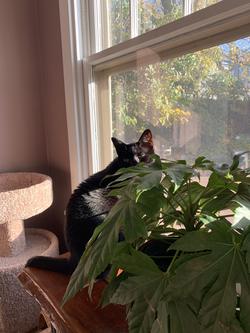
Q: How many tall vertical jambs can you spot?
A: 1